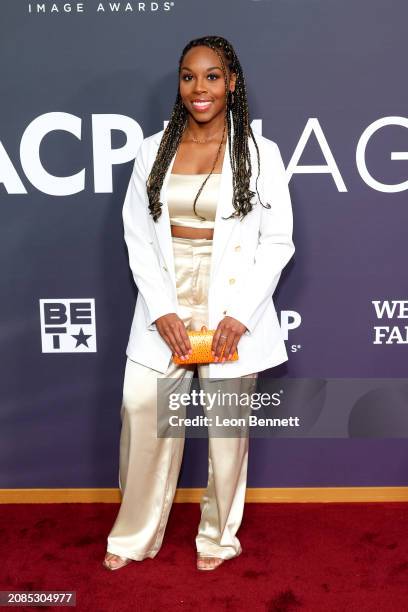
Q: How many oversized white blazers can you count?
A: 1